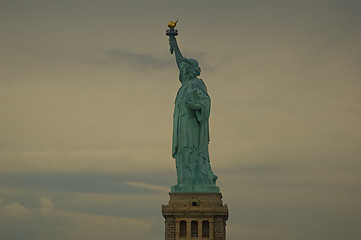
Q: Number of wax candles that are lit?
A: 0